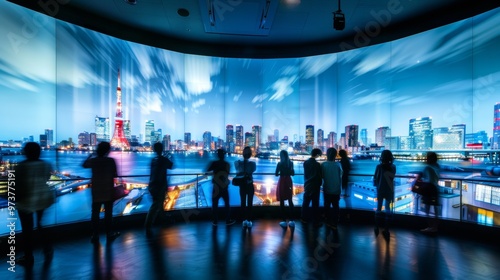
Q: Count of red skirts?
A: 1